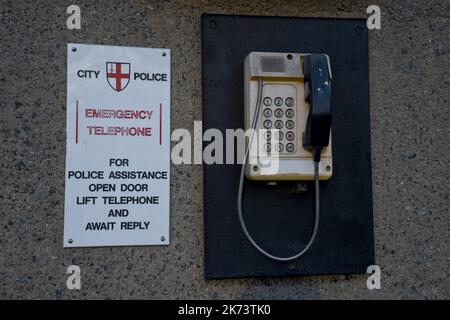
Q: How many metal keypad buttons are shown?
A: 15